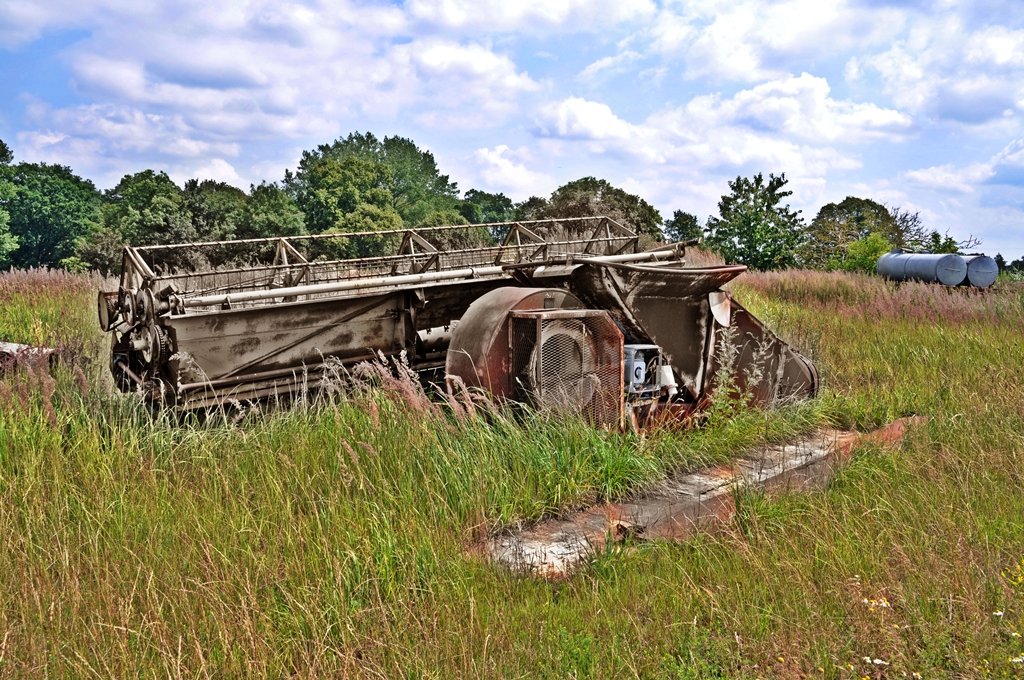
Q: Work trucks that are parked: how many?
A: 0